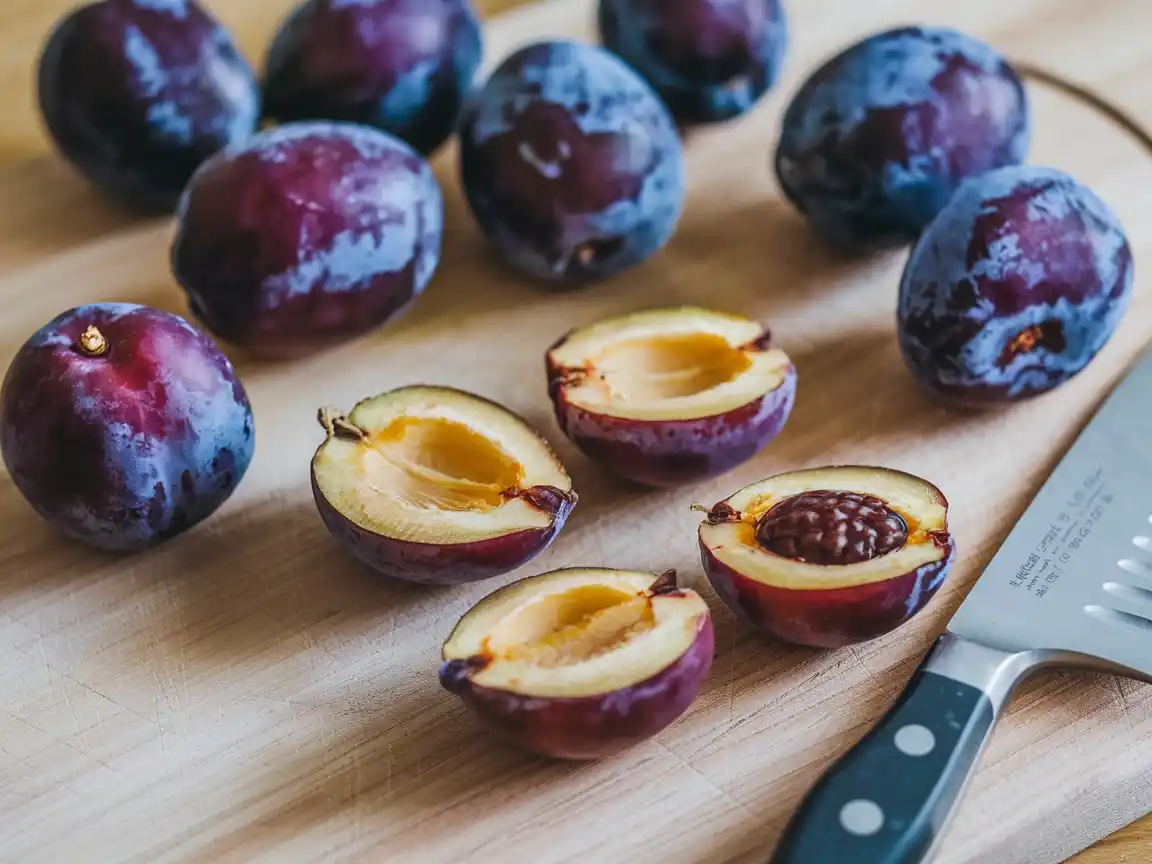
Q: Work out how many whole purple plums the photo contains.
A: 8